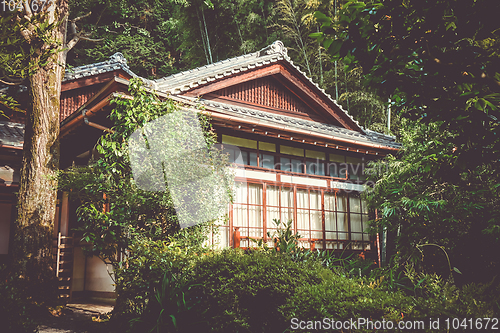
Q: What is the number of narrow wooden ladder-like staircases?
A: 1